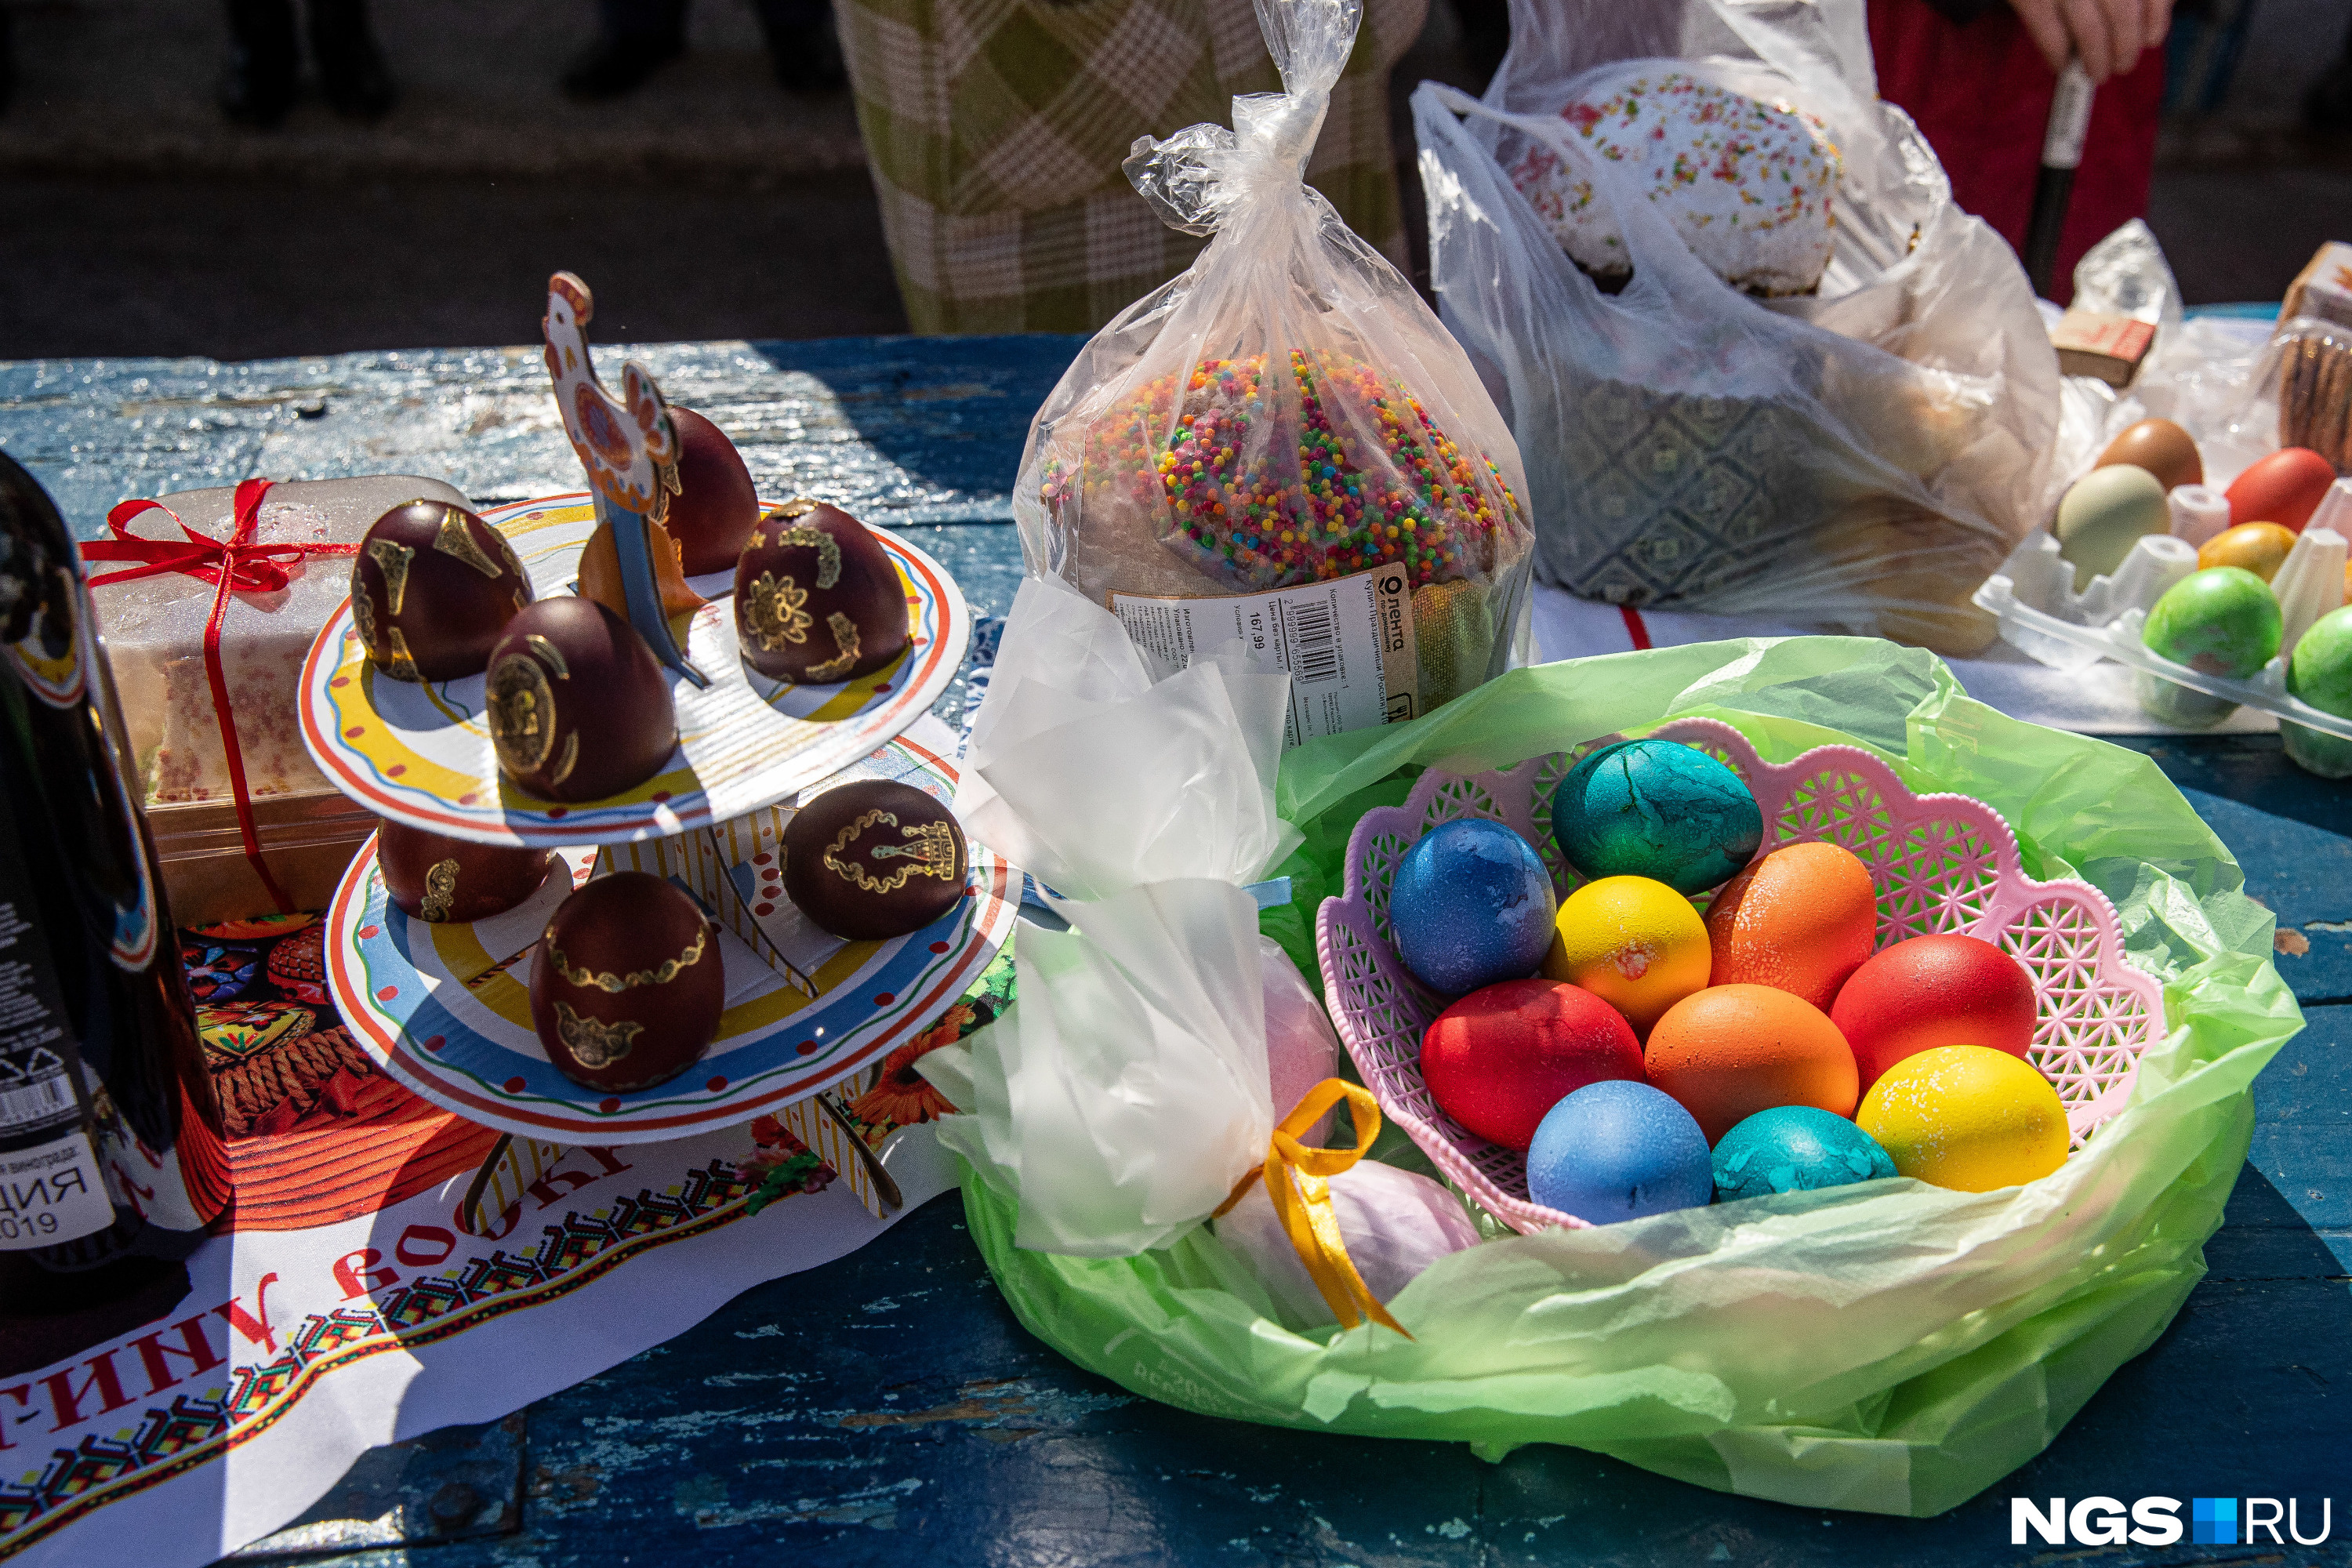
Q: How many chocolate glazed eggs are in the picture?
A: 7